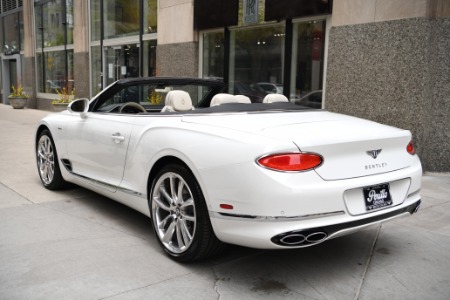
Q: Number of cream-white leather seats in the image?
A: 4